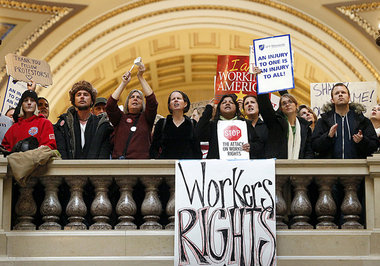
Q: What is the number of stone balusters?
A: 11